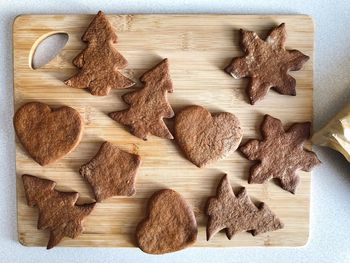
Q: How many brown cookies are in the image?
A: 10